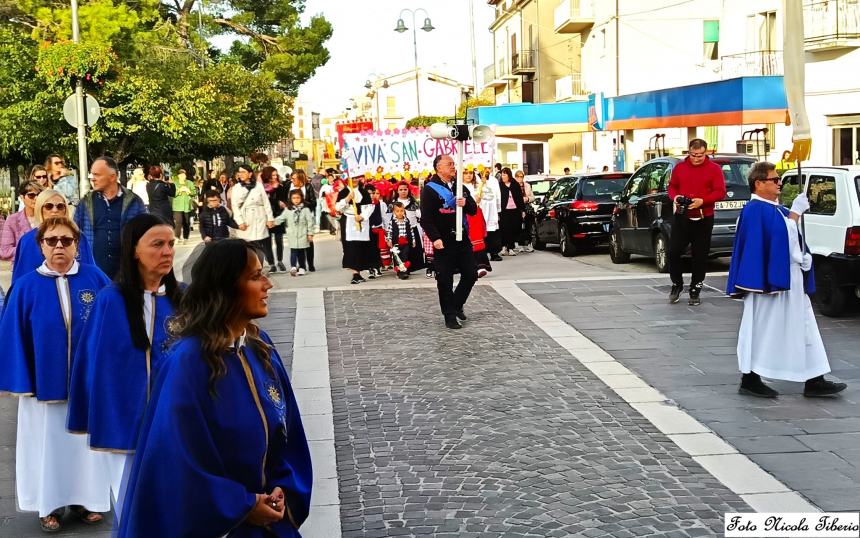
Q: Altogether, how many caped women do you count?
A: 4